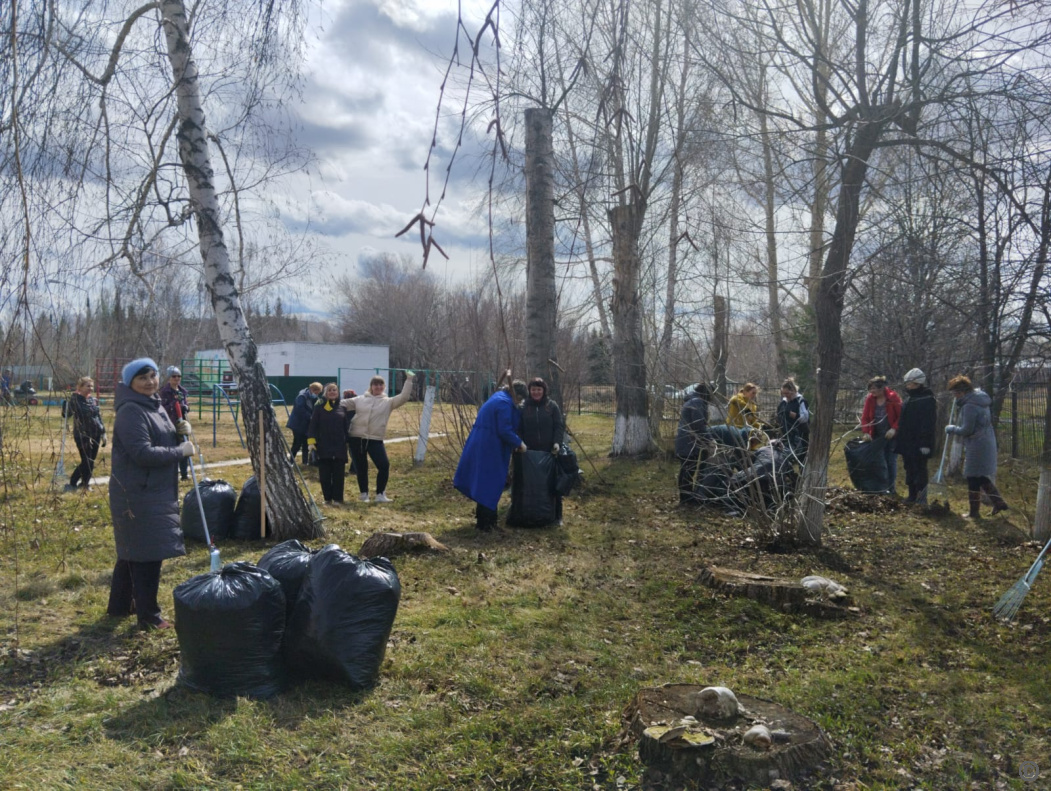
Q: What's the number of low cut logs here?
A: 3